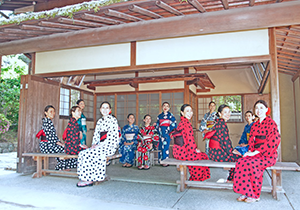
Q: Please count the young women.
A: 12